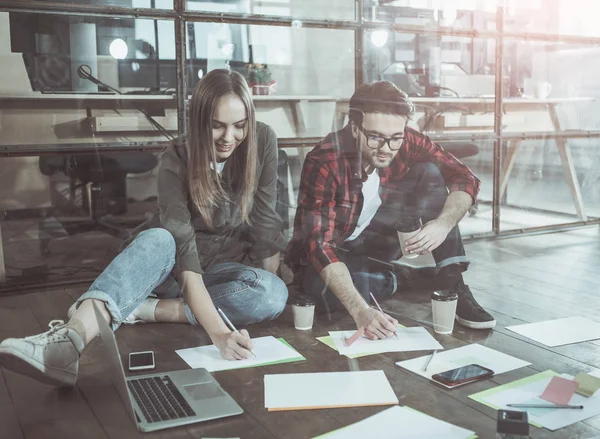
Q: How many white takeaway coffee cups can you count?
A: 3